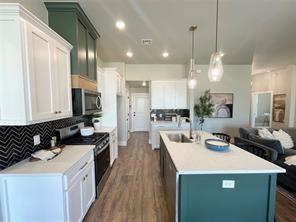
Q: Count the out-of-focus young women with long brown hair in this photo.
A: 0